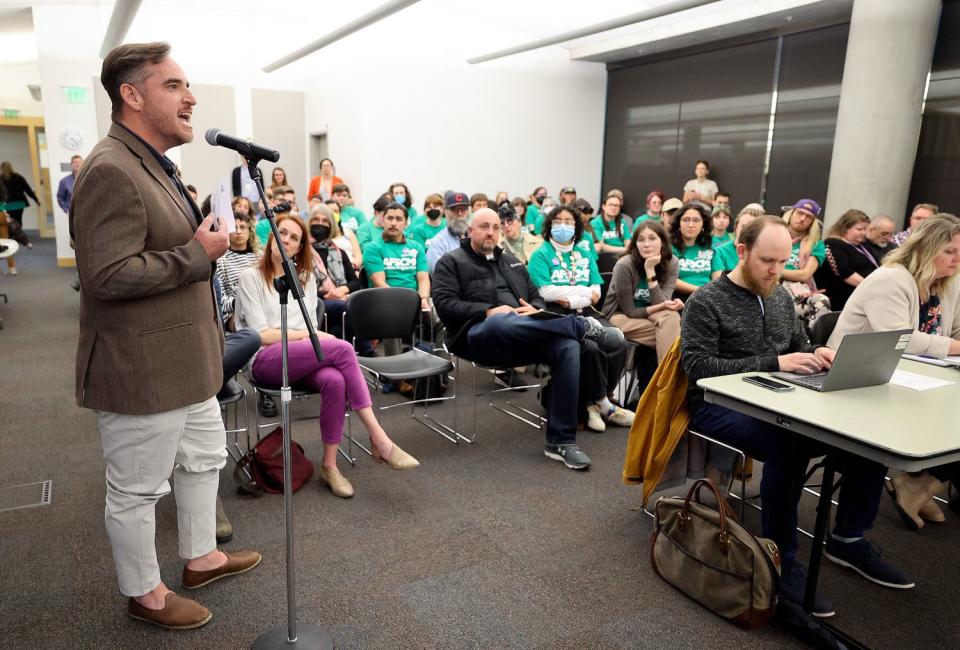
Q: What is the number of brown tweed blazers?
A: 1